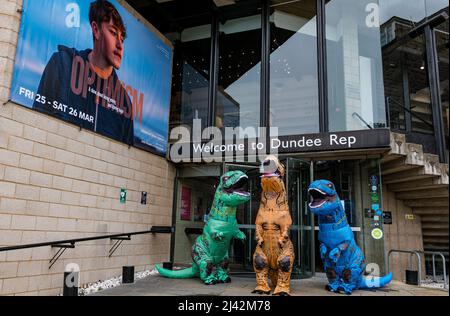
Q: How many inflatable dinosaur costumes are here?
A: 3